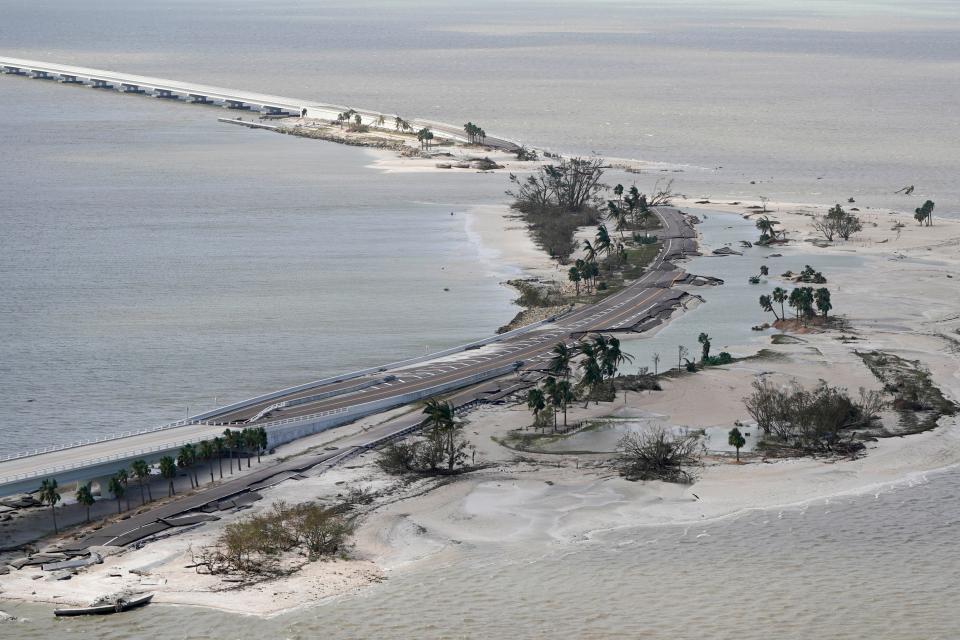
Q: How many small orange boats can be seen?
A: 0